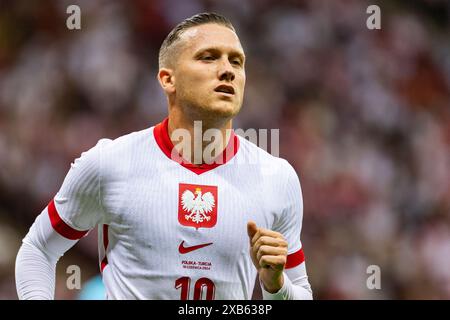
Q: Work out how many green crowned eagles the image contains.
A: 0